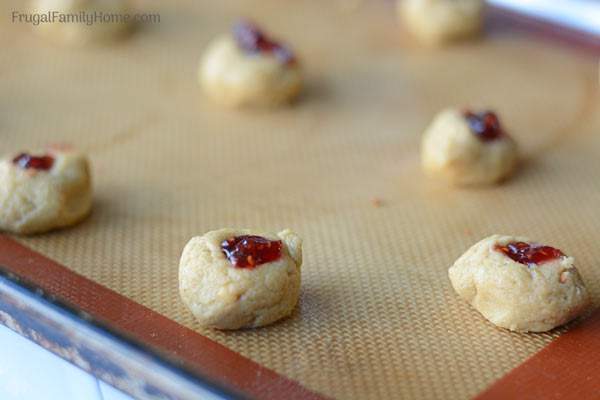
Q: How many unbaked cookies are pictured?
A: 7